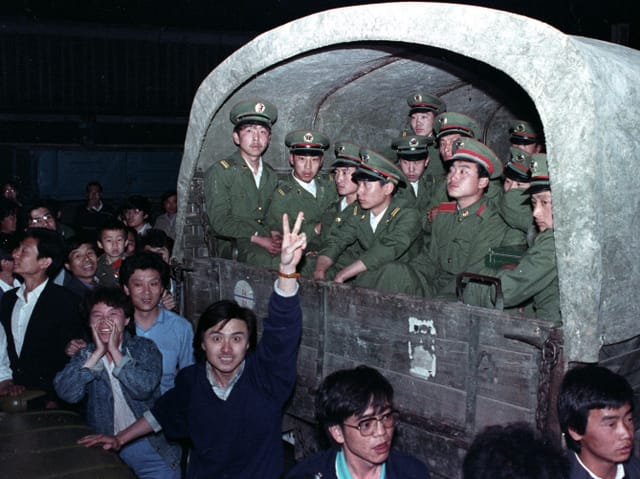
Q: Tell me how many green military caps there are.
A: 11